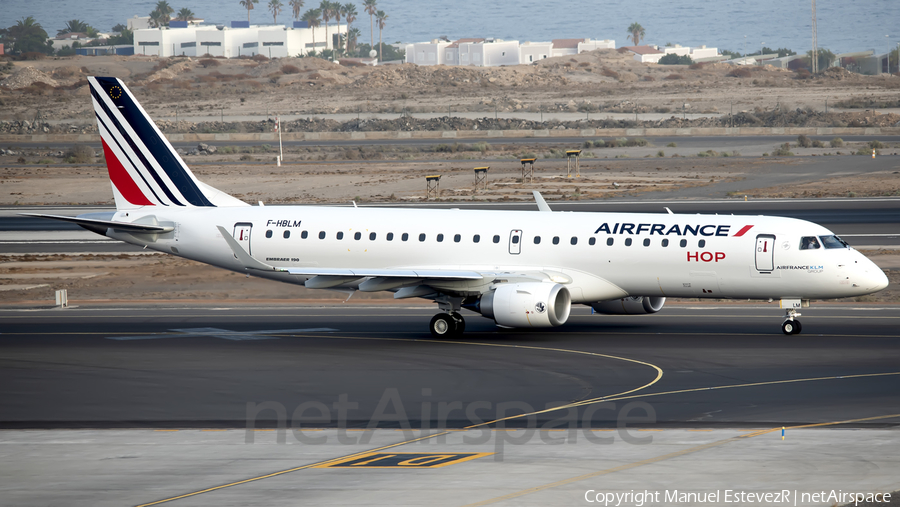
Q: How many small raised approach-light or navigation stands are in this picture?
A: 4